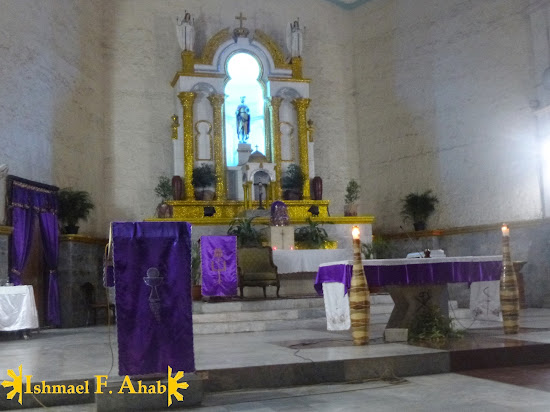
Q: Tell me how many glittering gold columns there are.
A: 4